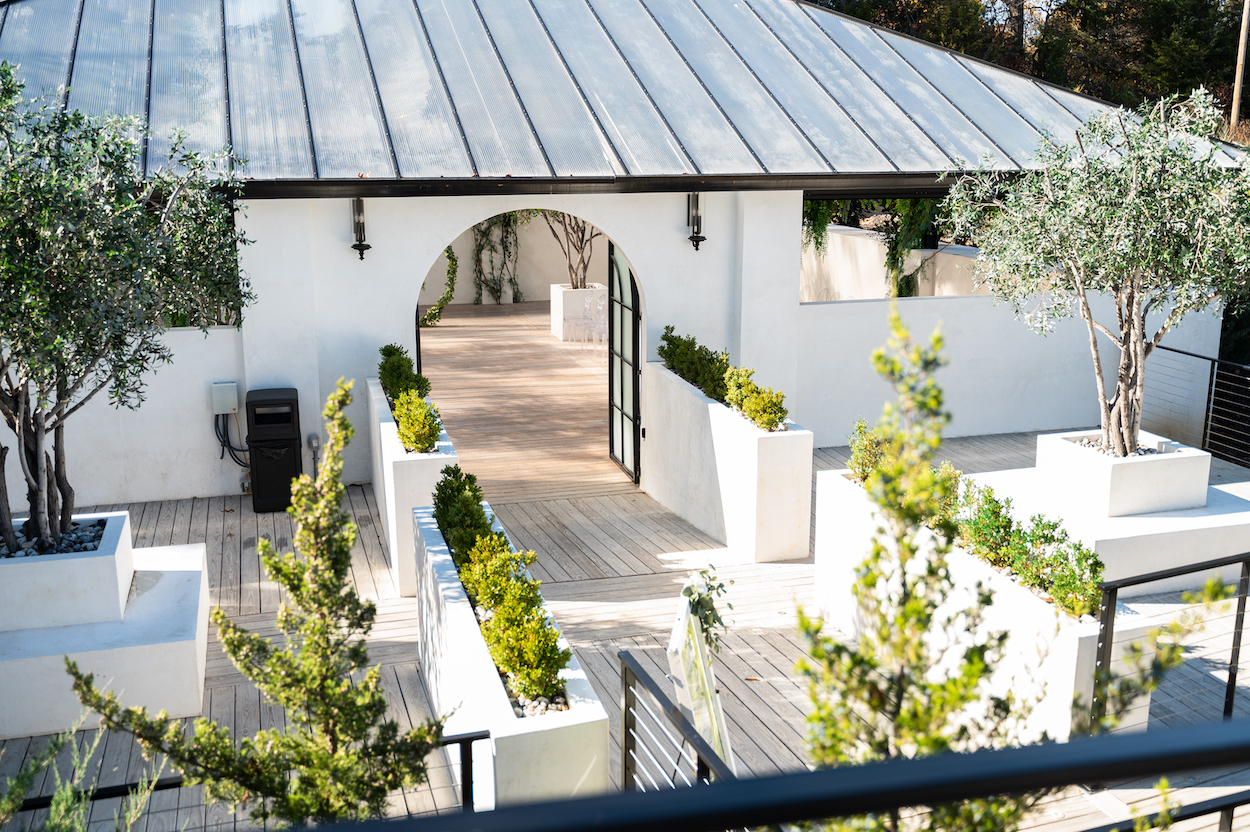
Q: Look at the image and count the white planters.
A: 7